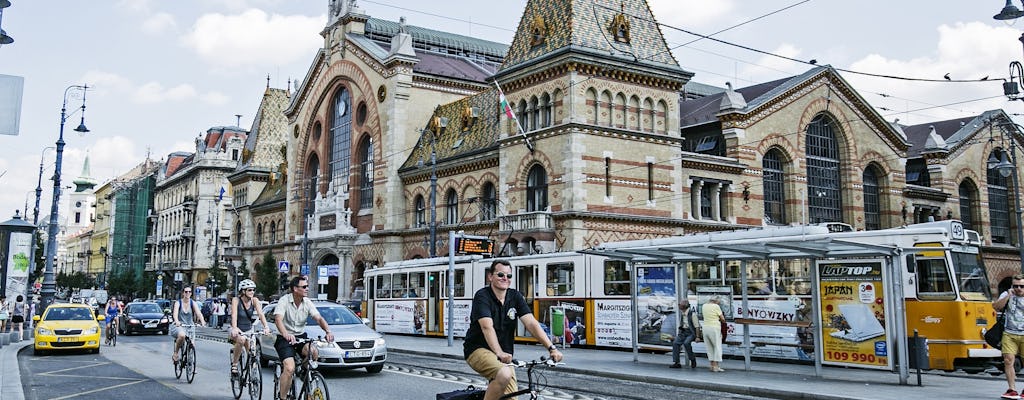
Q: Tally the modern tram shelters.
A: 1